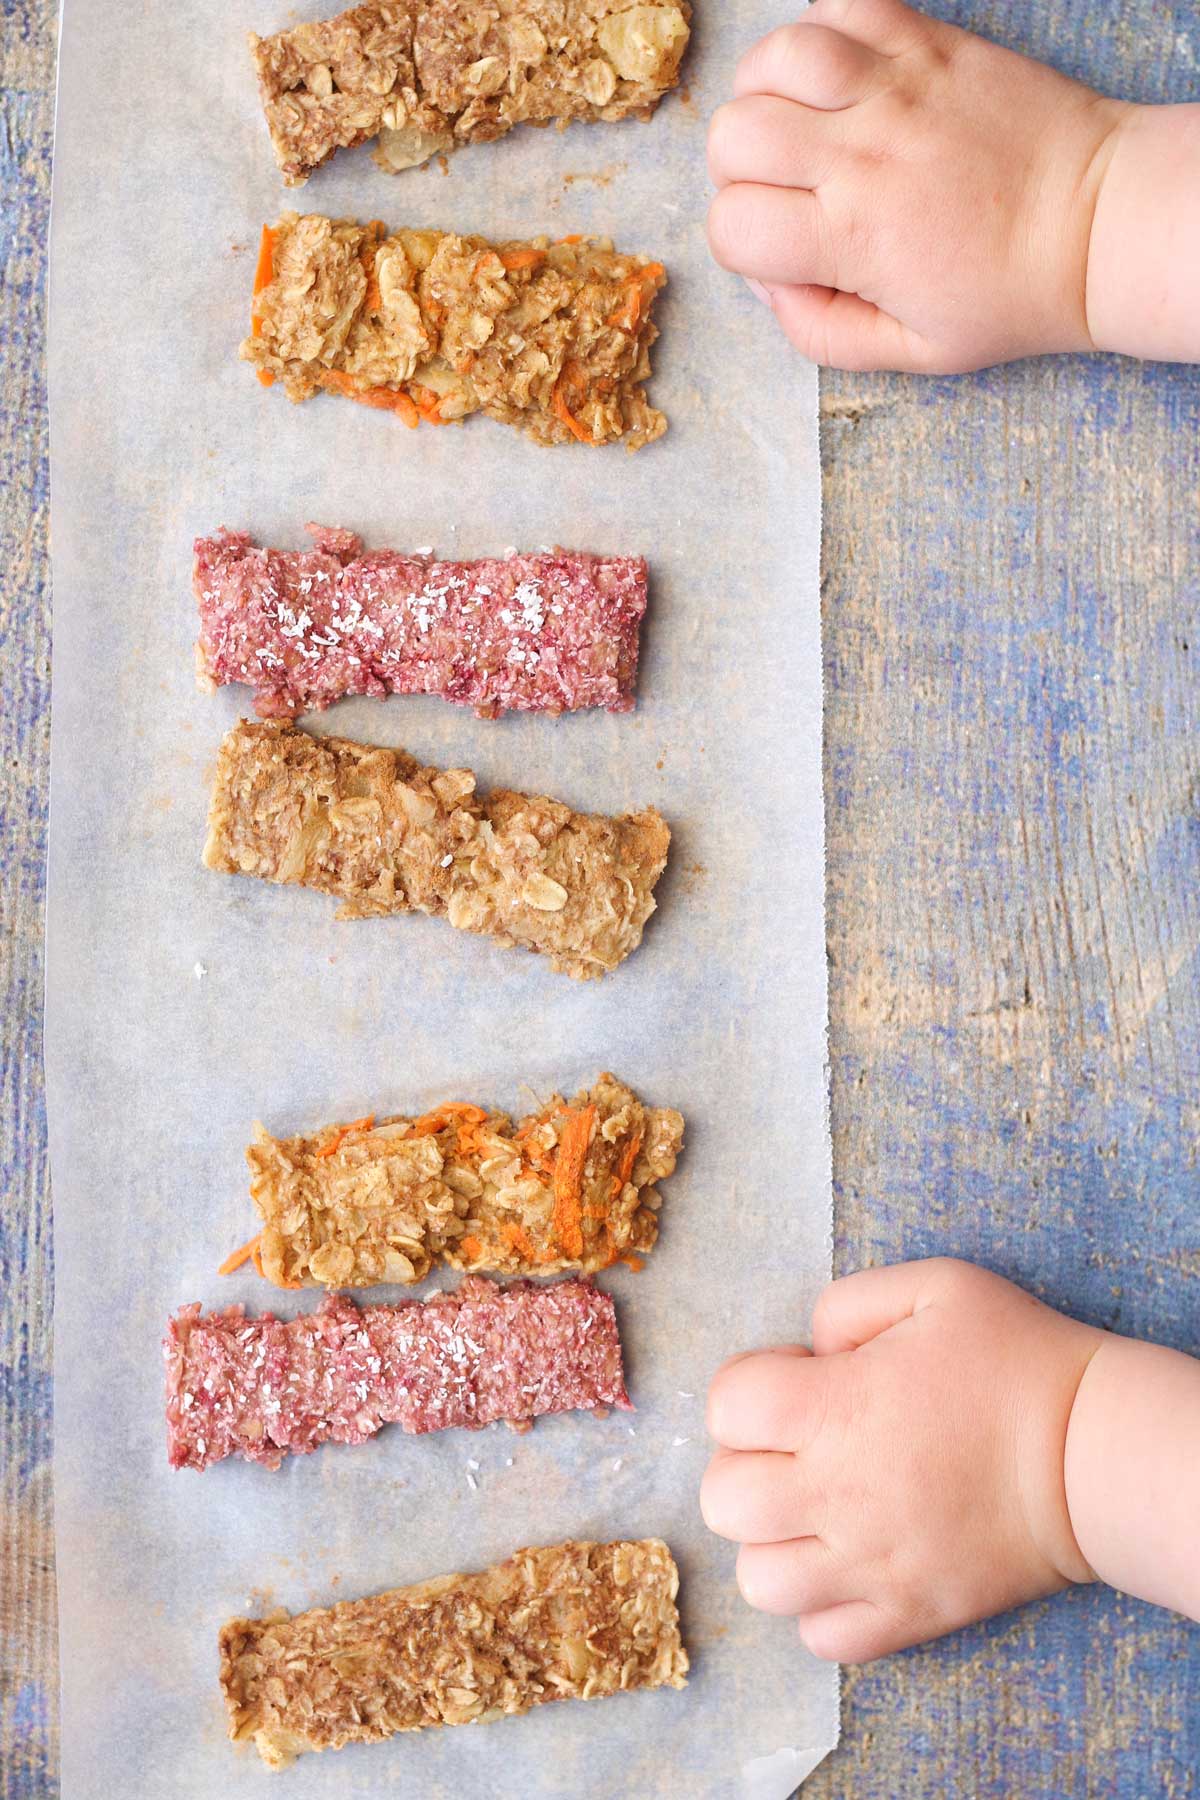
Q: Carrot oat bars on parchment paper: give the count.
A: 2